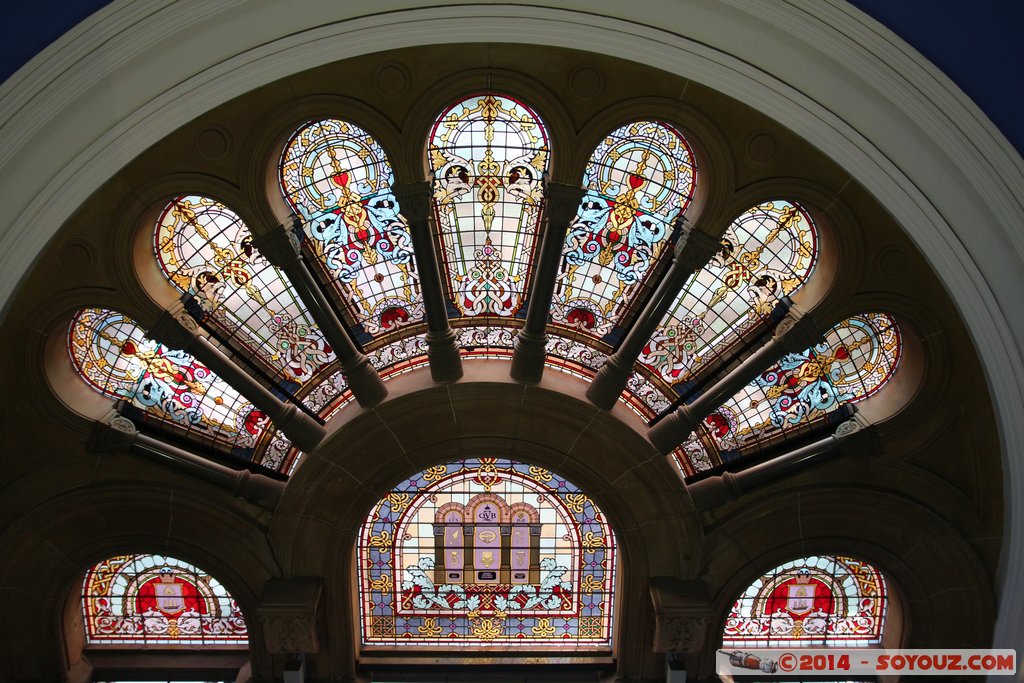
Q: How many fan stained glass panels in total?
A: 7